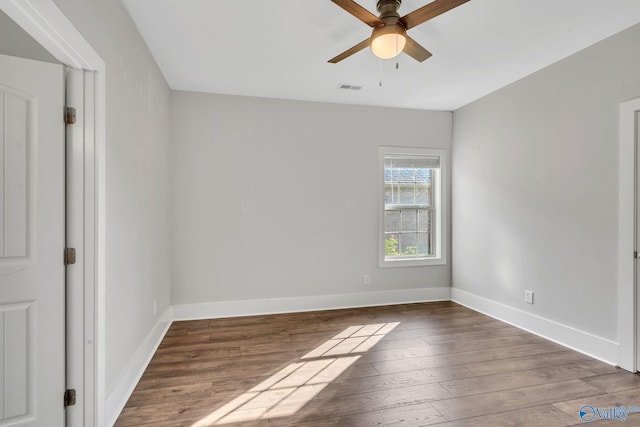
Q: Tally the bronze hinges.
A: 3